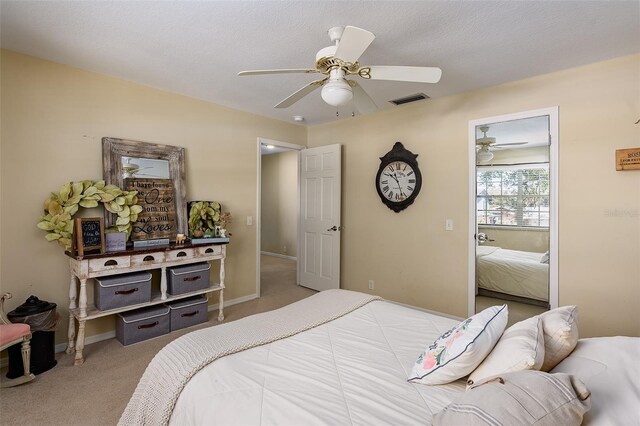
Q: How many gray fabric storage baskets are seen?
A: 4